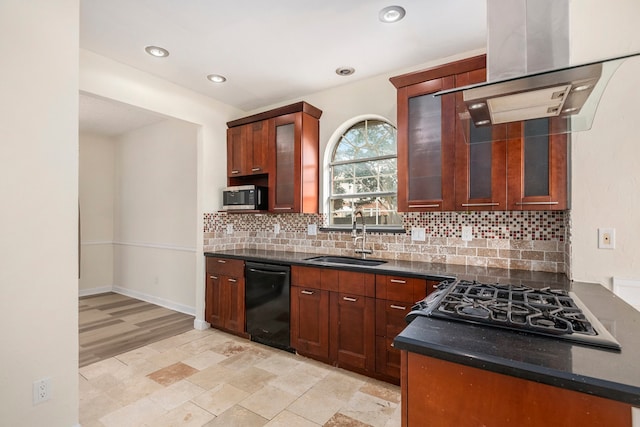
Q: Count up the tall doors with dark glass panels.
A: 4